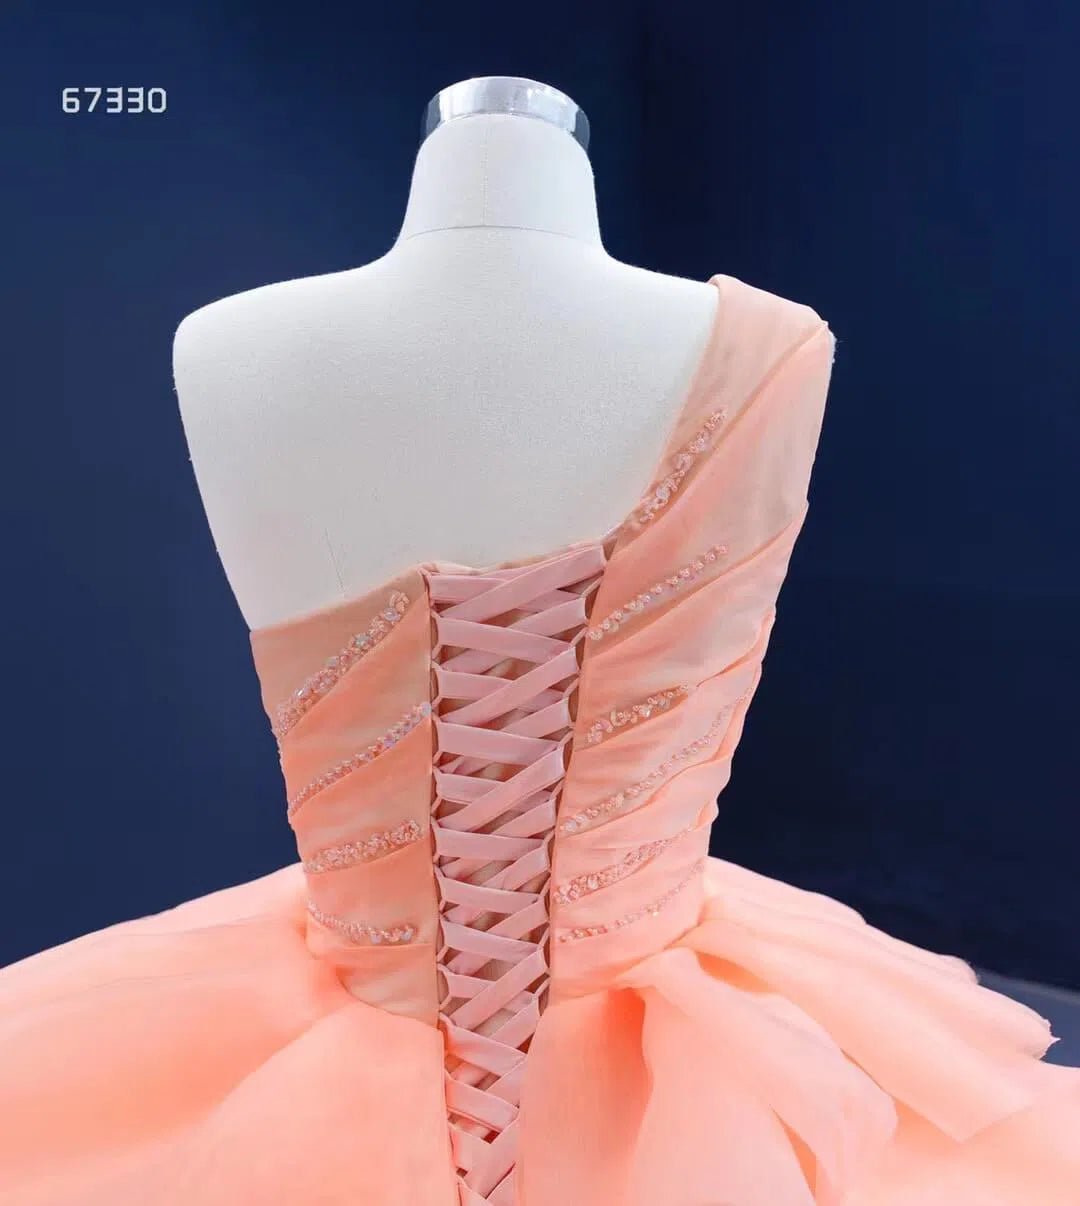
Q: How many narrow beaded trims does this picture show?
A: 10